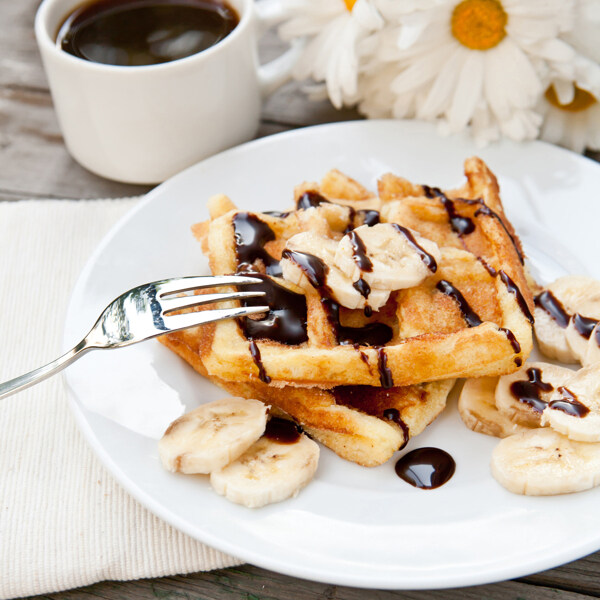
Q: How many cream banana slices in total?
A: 11